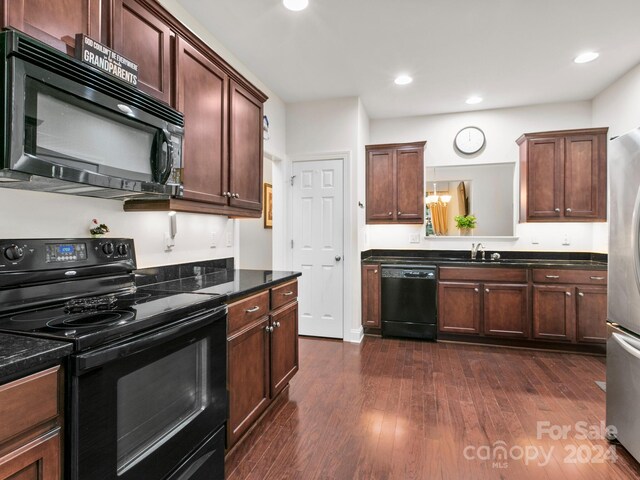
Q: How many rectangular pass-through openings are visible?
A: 1